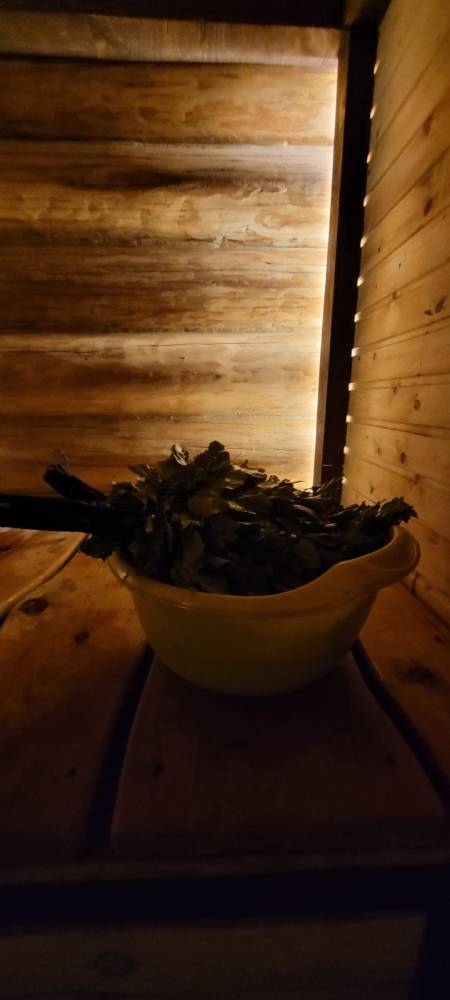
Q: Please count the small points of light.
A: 12